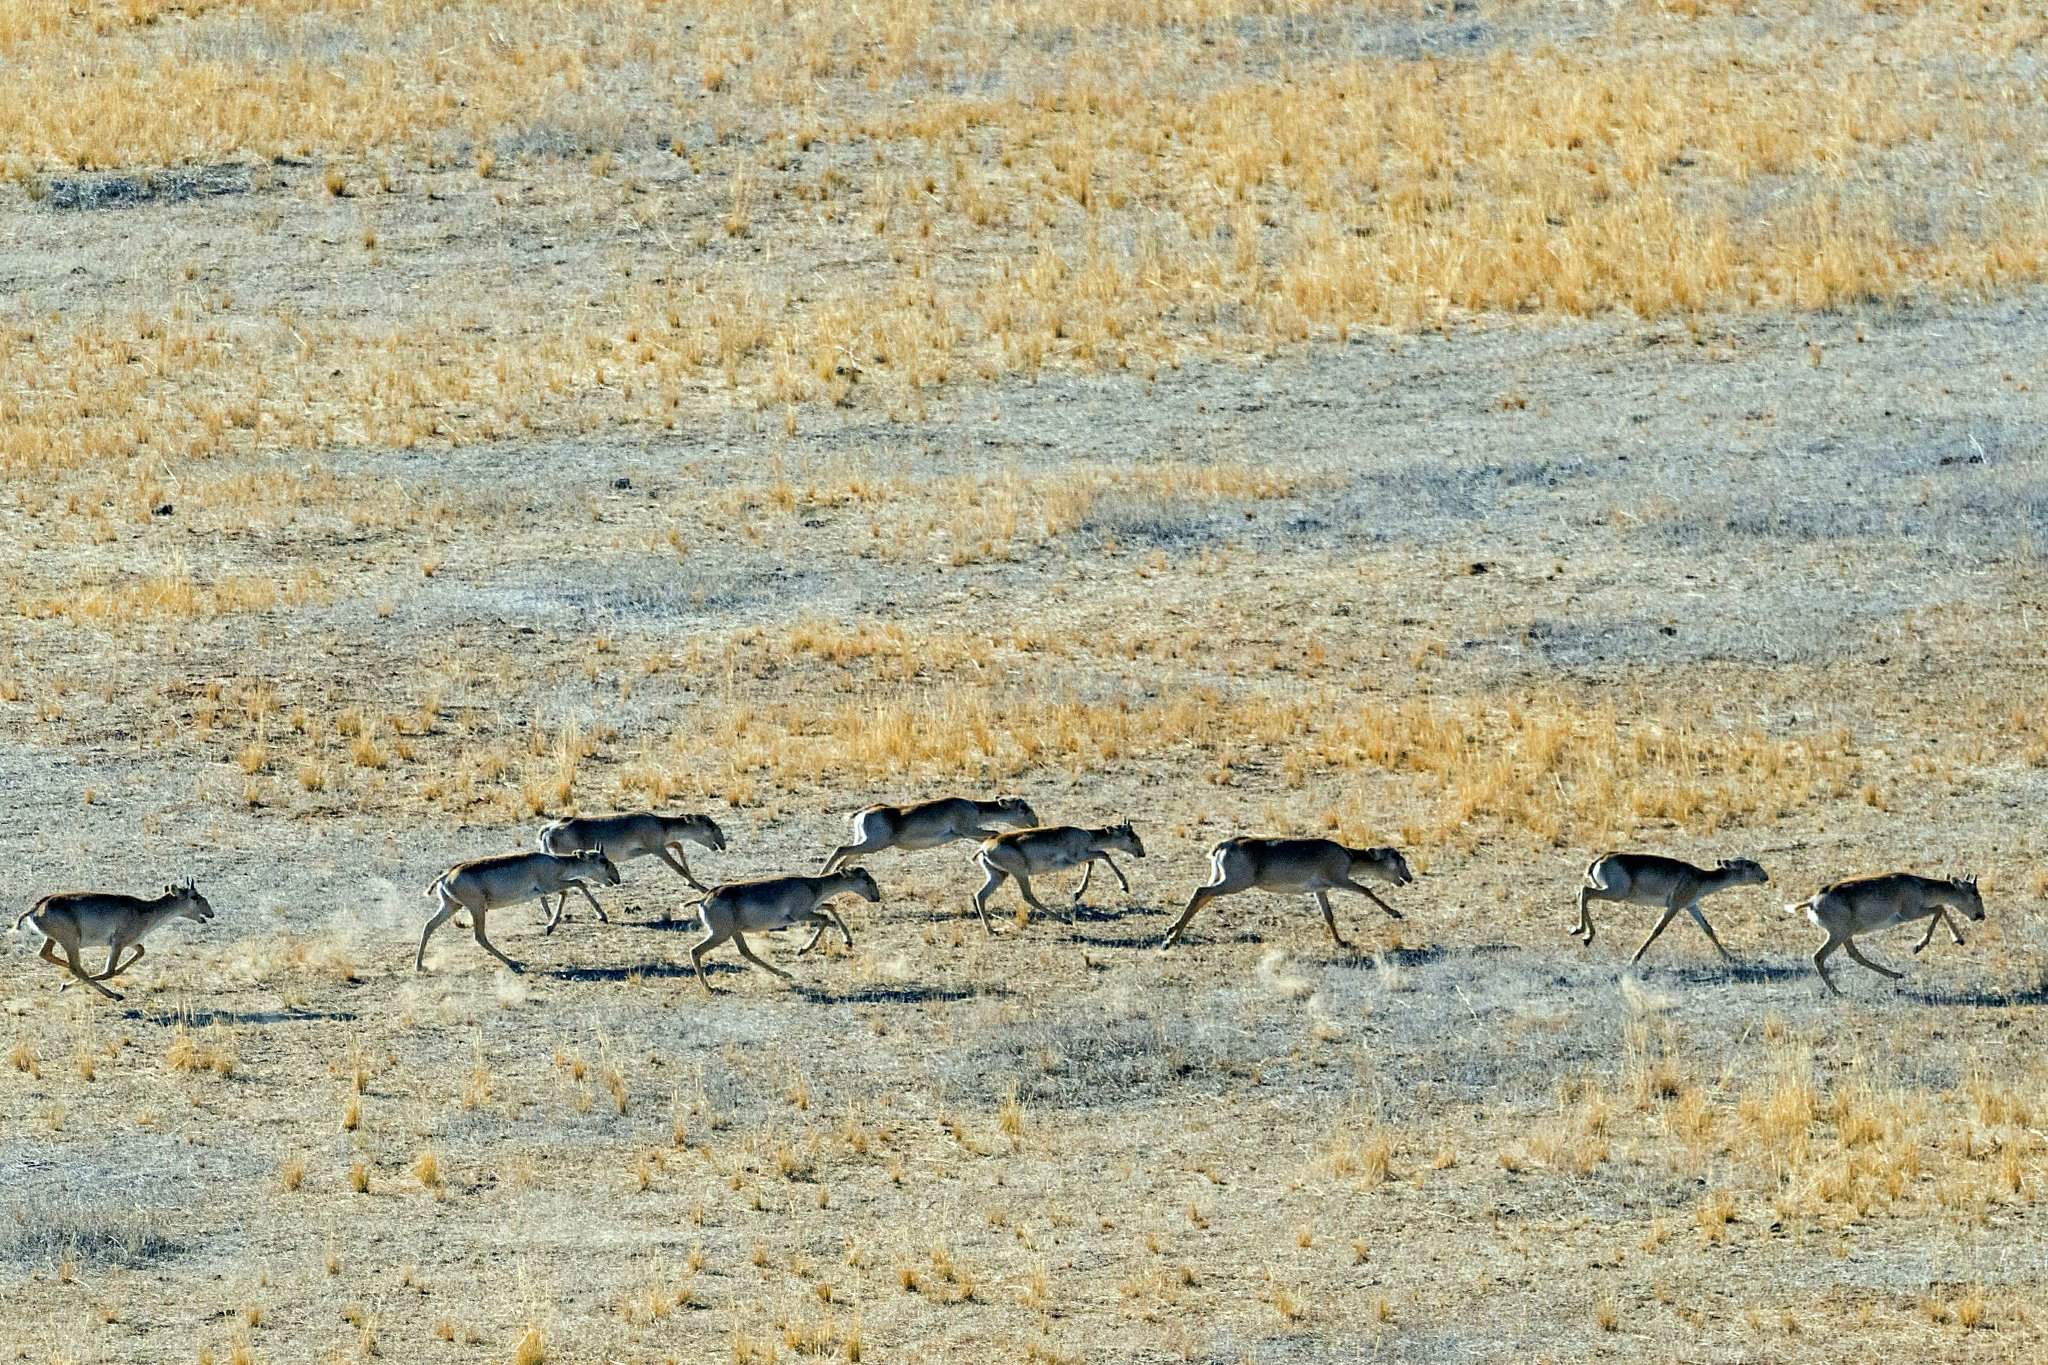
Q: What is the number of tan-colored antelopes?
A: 9